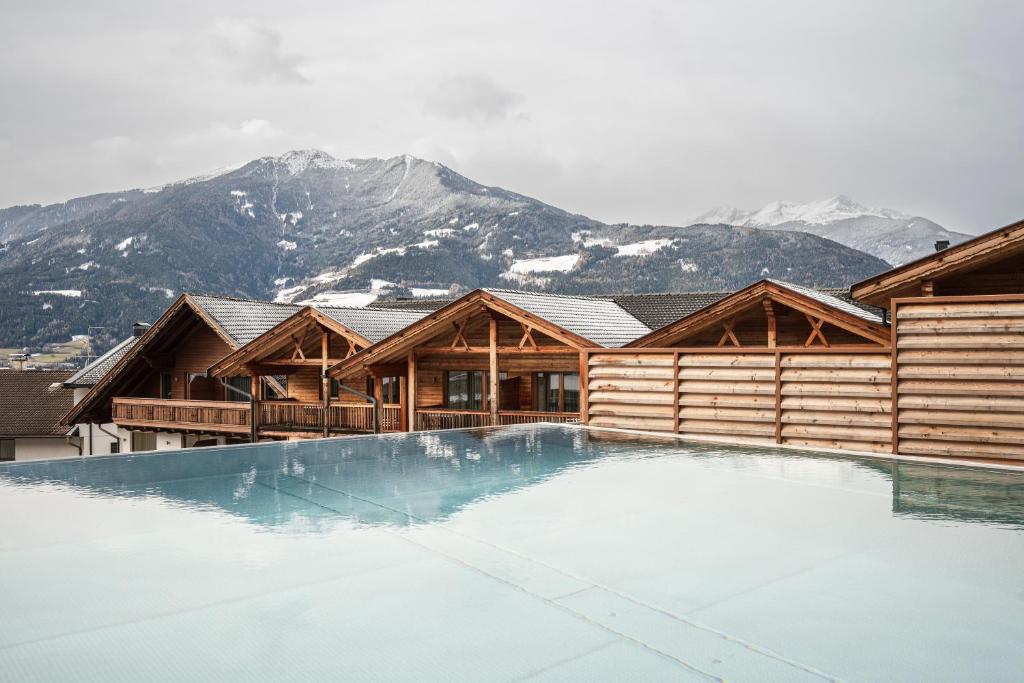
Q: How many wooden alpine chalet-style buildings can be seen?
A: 5